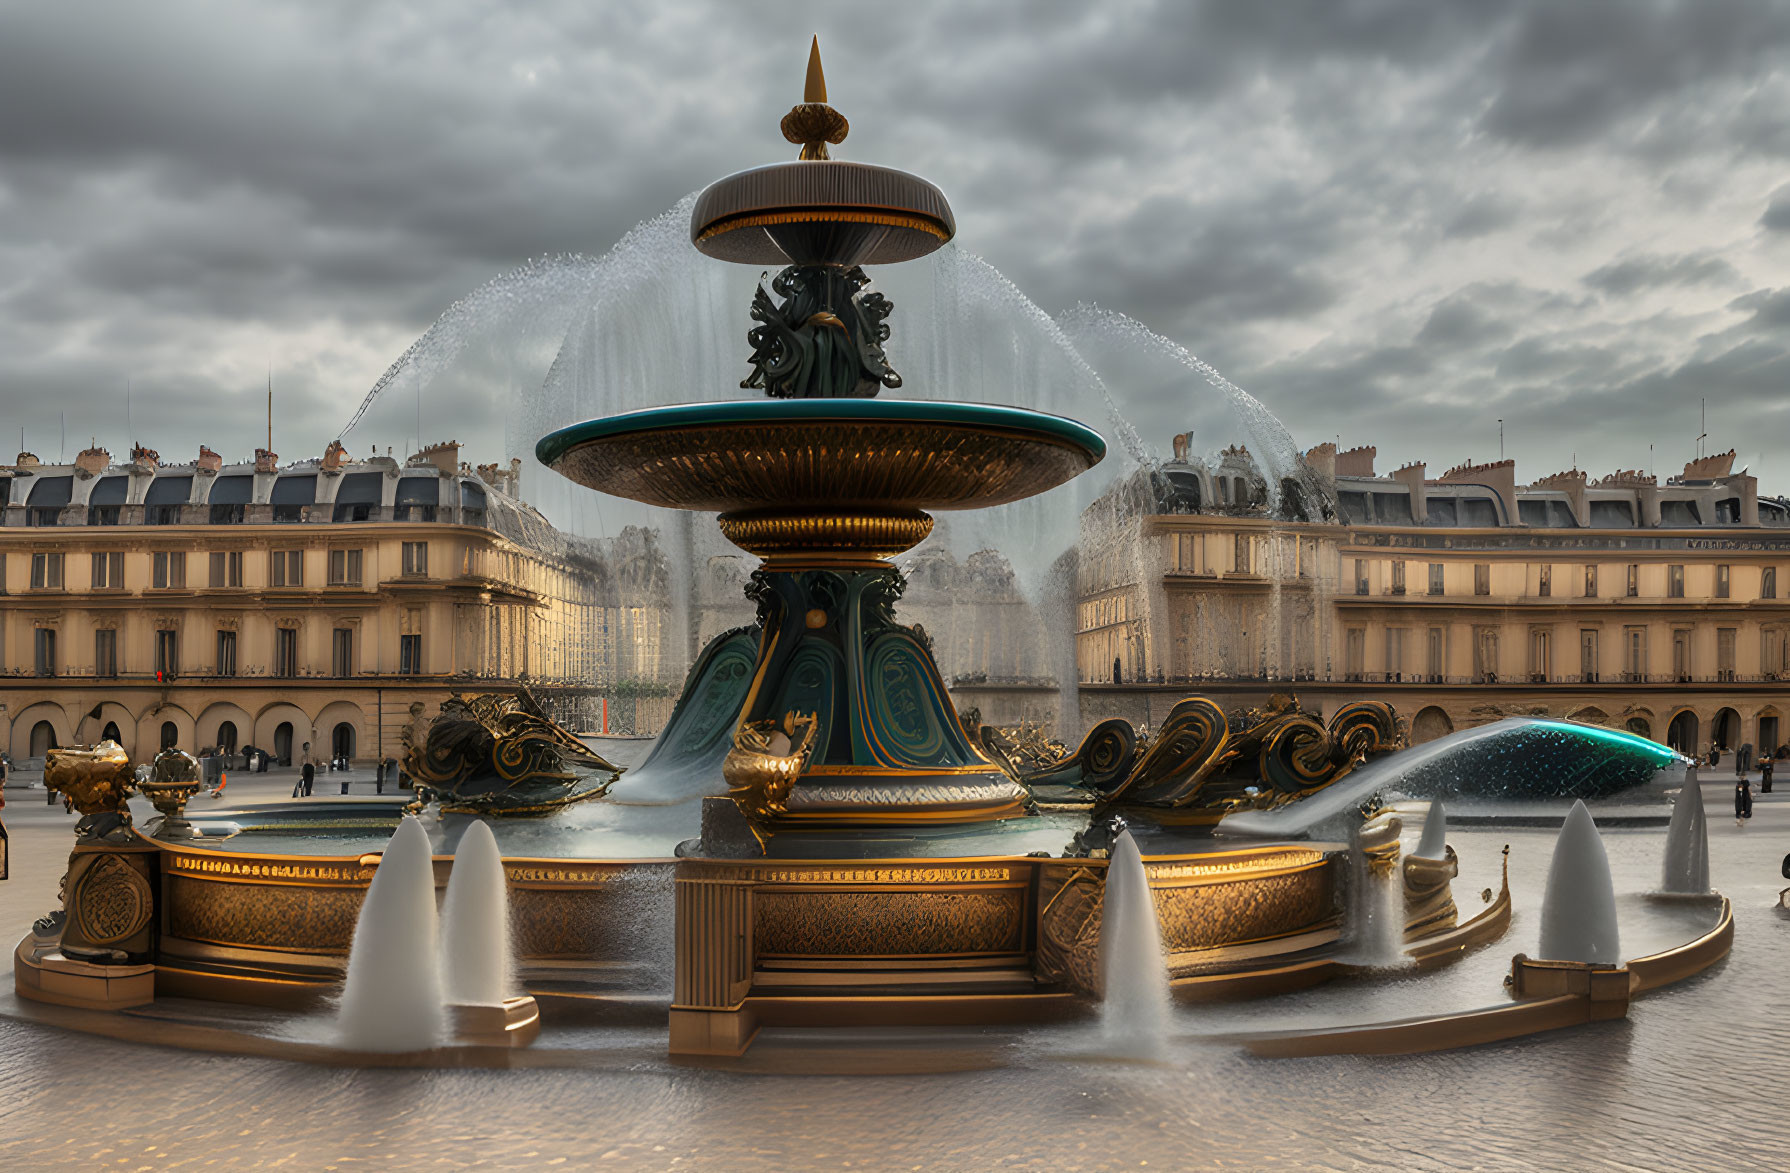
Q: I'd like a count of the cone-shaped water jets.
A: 6